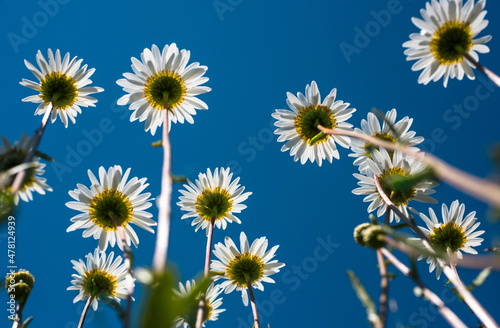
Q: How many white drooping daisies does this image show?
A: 13